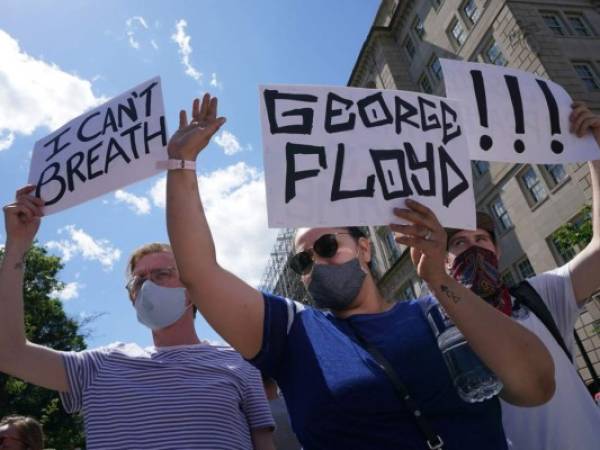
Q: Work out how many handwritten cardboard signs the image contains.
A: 3